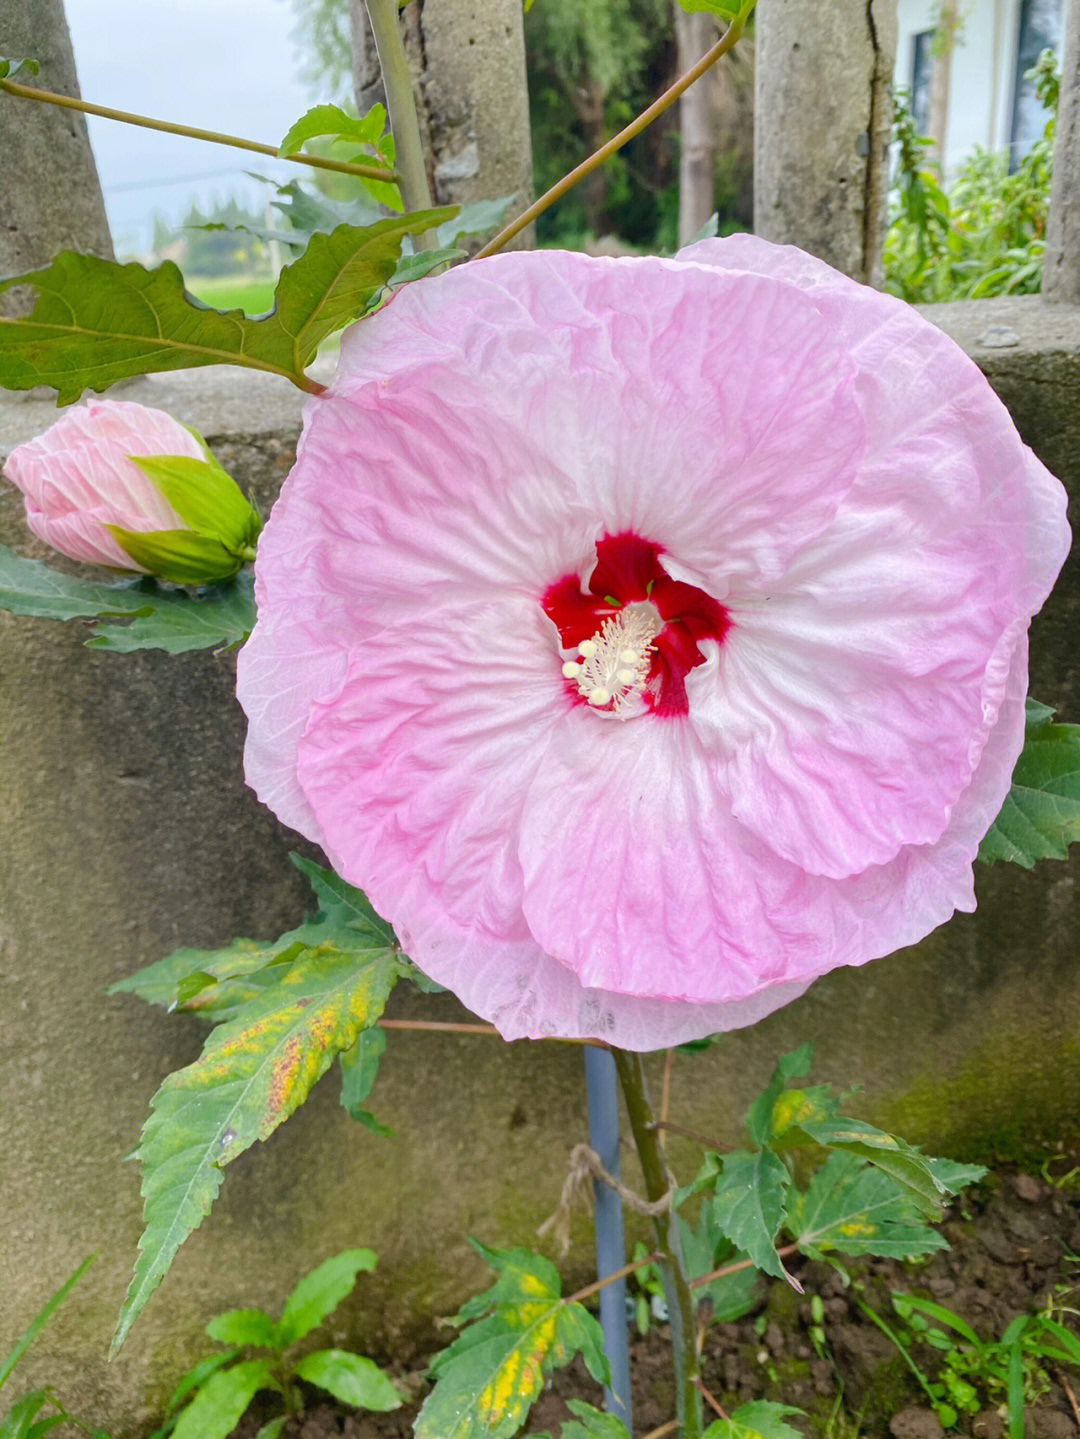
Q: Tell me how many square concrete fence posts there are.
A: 4